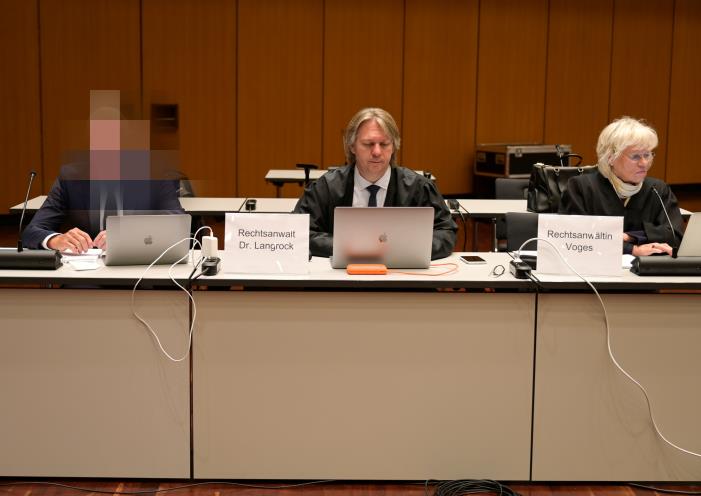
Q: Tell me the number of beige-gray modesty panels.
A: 3